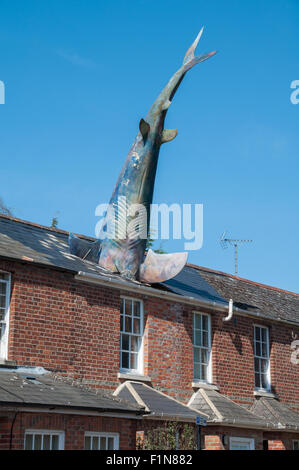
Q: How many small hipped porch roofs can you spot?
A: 3